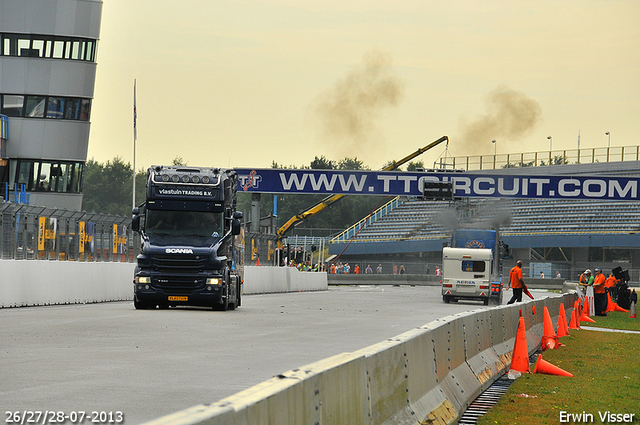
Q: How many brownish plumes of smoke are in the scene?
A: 2